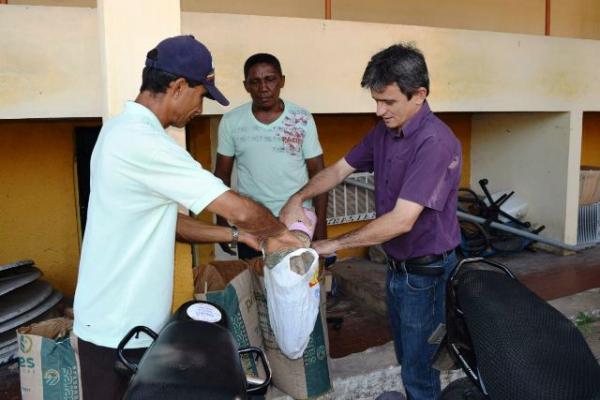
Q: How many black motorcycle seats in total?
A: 2